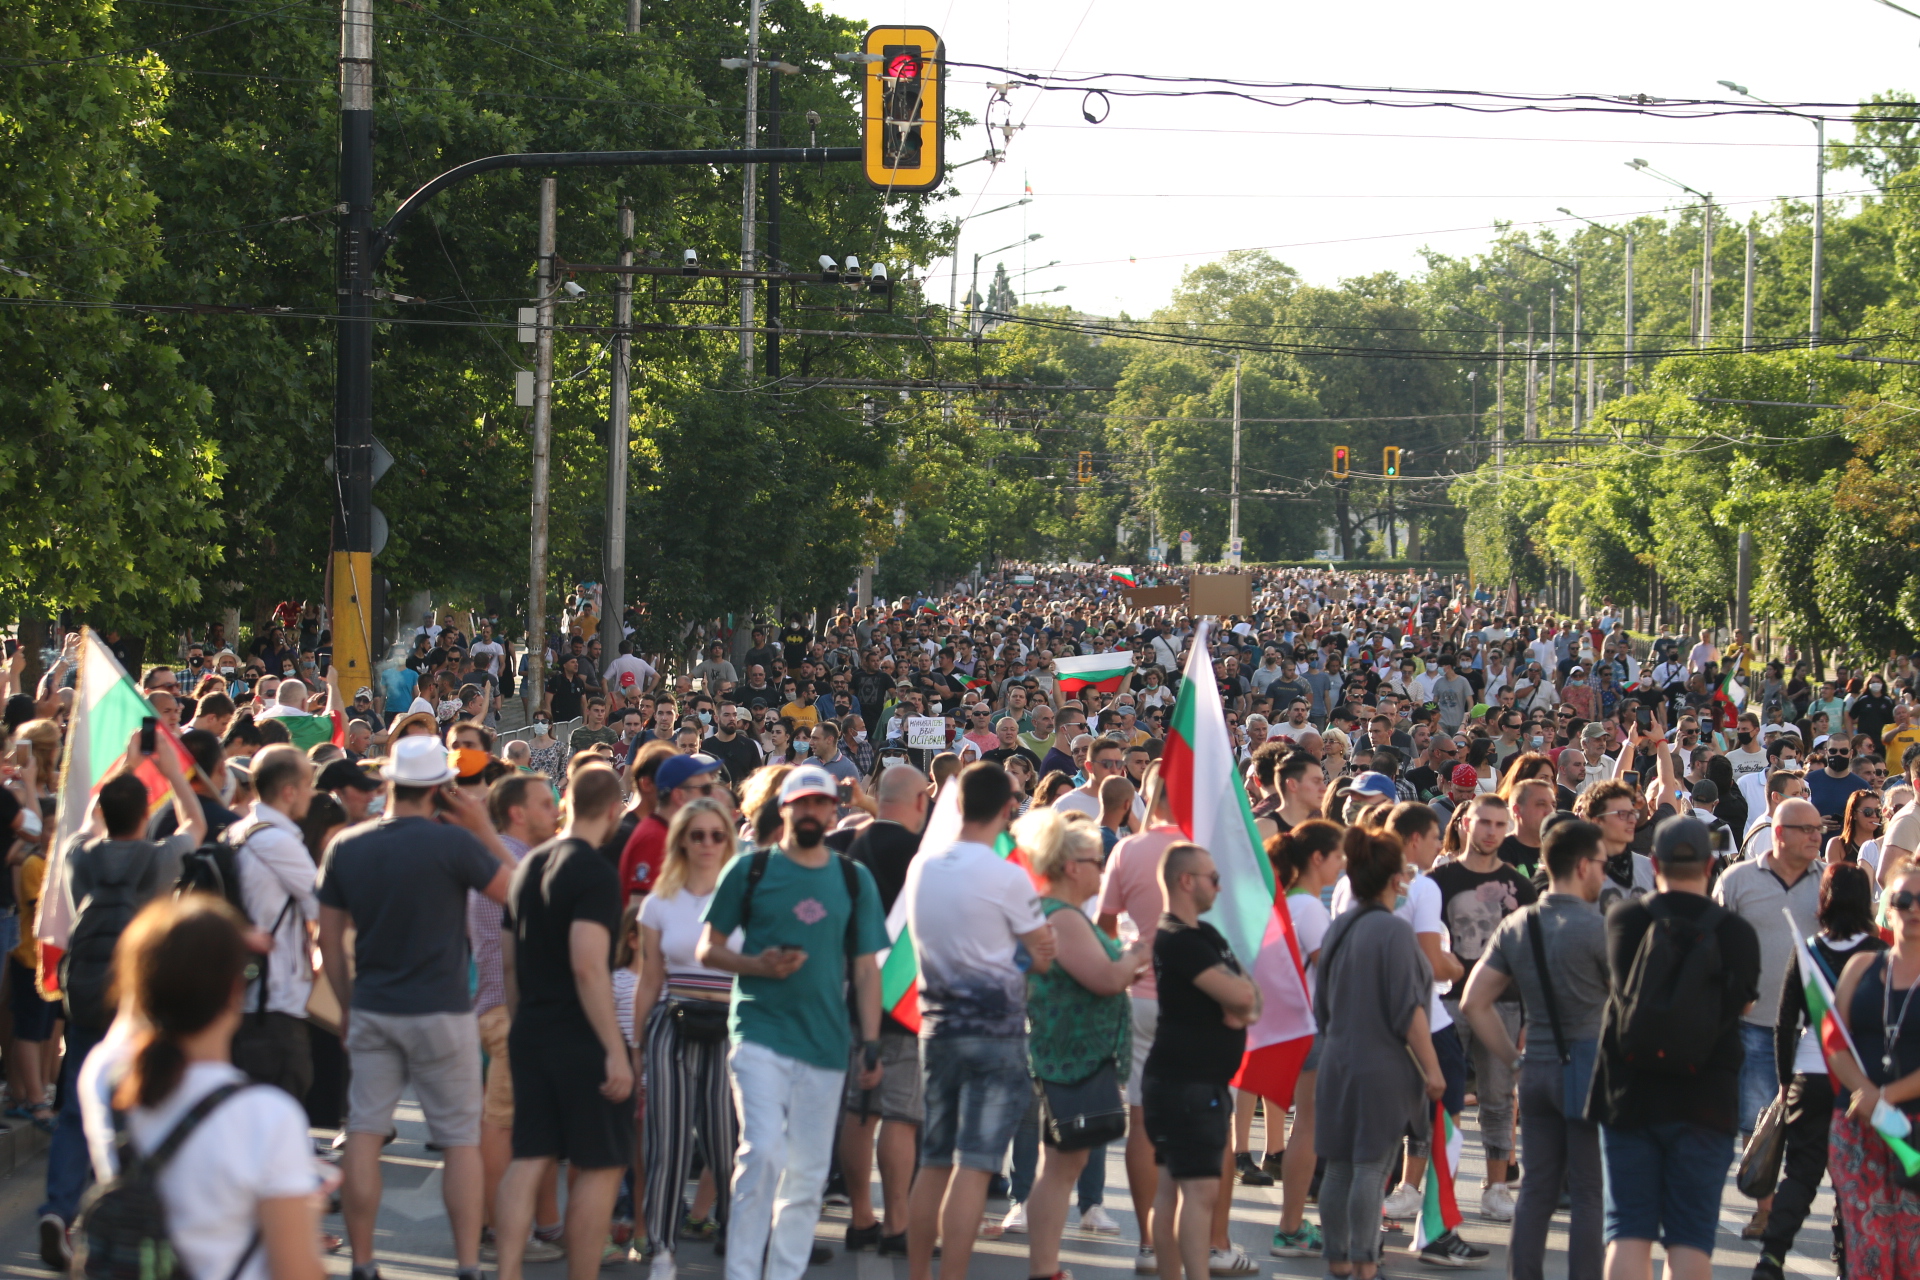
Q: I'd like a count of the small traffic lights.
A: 3